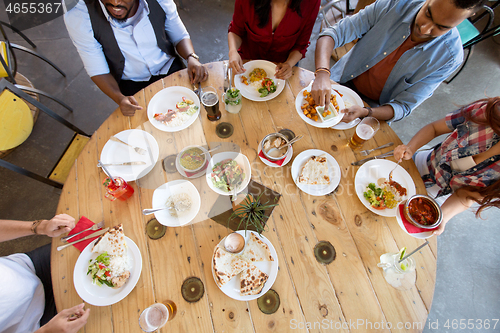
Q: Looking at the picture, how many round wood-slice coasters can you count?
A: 7